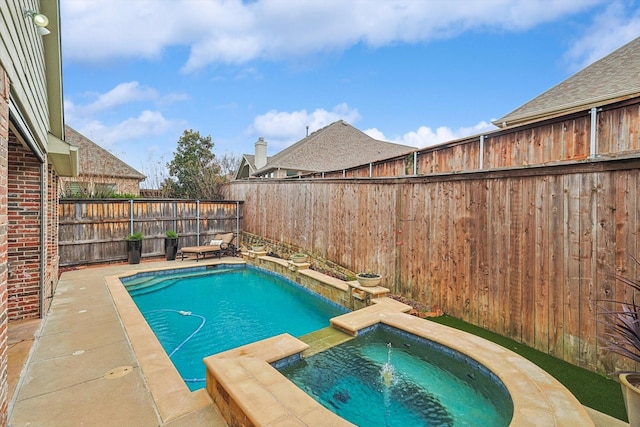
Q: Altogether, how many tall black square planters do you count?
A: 2